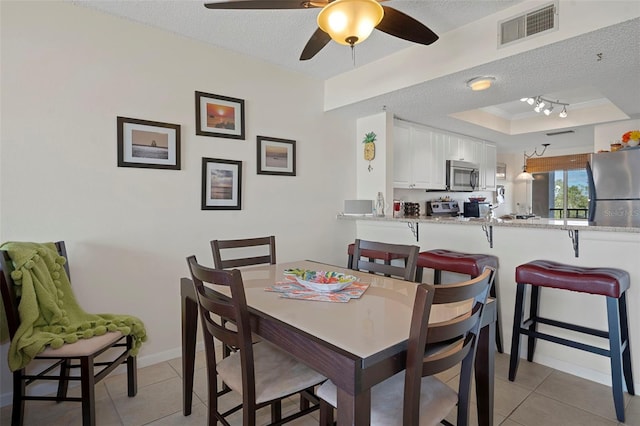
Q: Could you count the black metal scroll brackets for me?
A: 3